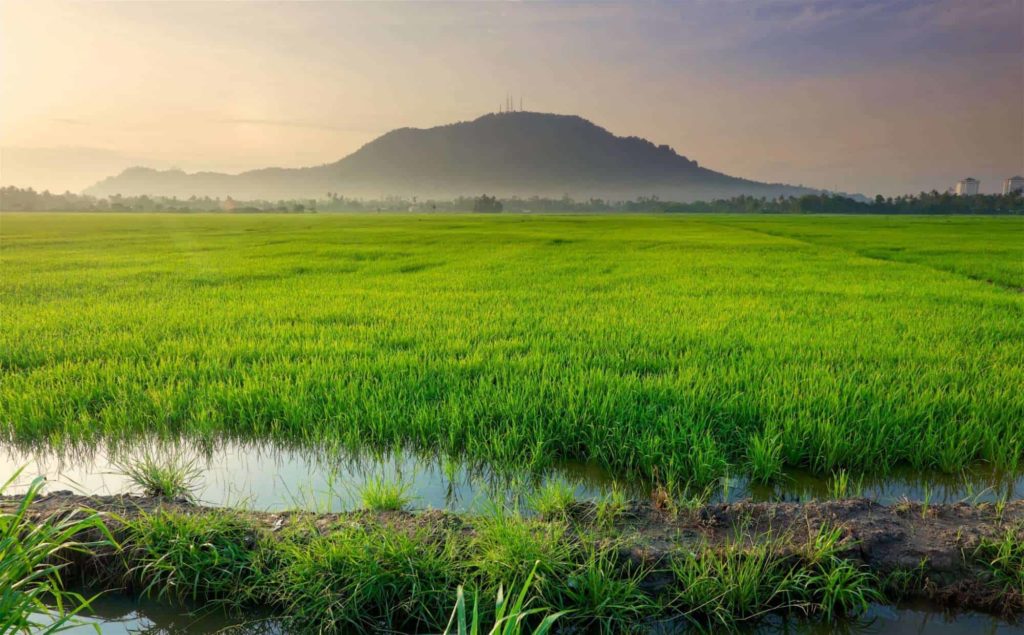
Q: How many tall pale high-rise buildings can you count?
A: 2